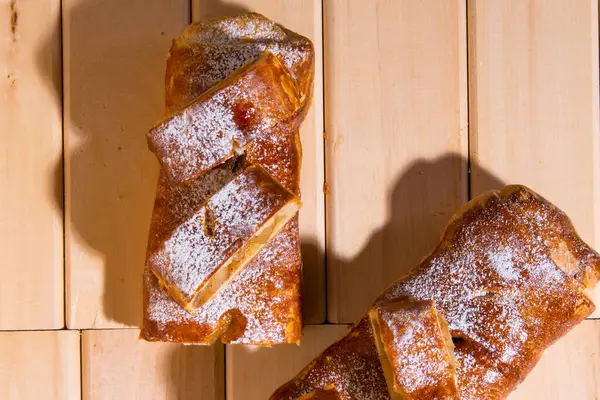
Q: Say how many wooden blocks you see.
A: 9